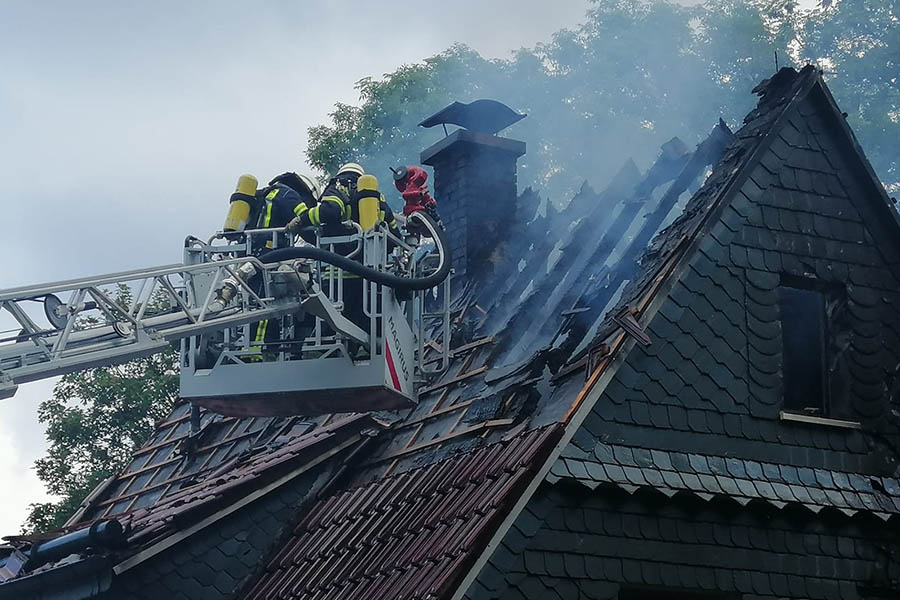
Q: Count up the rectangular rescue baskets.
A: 1